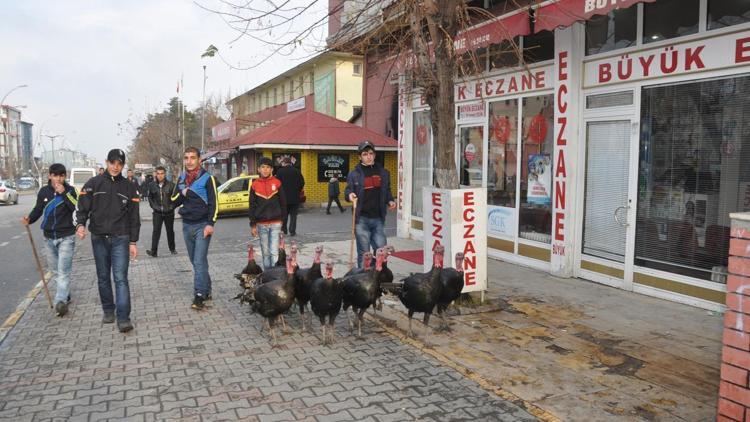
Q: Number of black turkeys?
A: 11